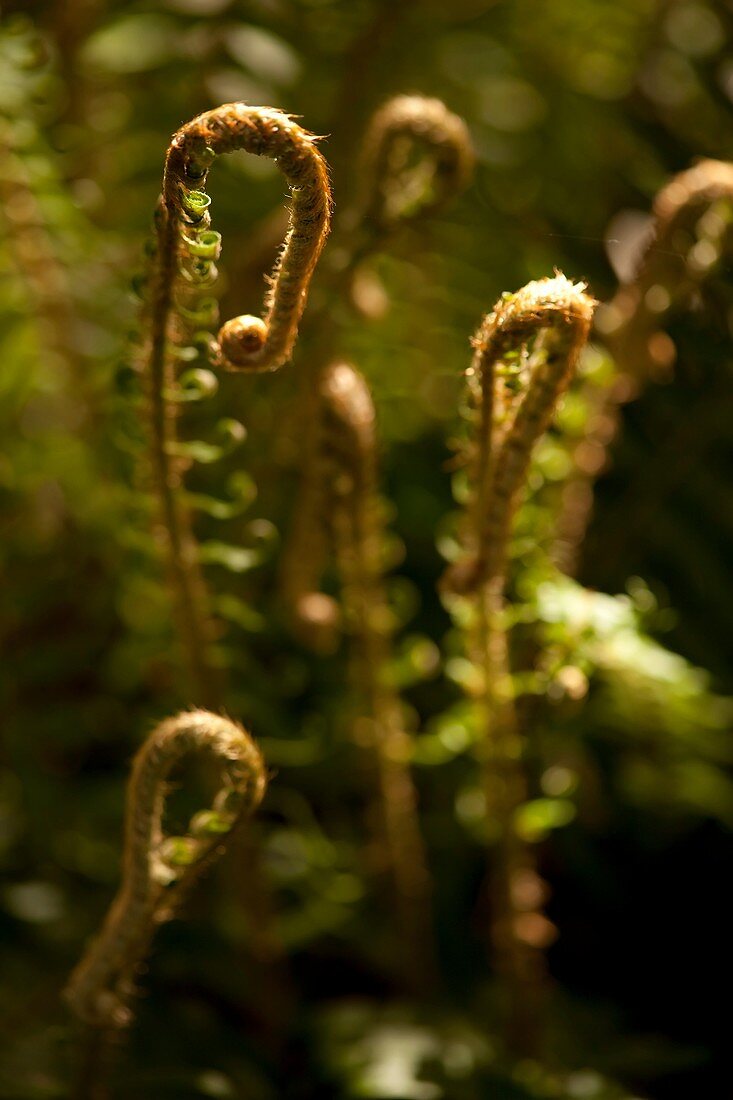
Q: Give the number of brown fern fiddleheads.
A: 6